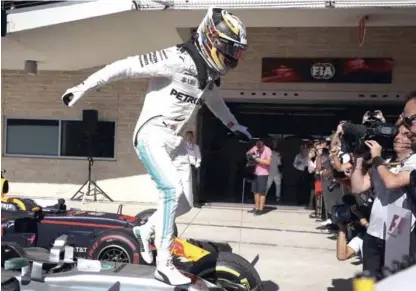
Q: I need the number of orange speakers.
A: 0